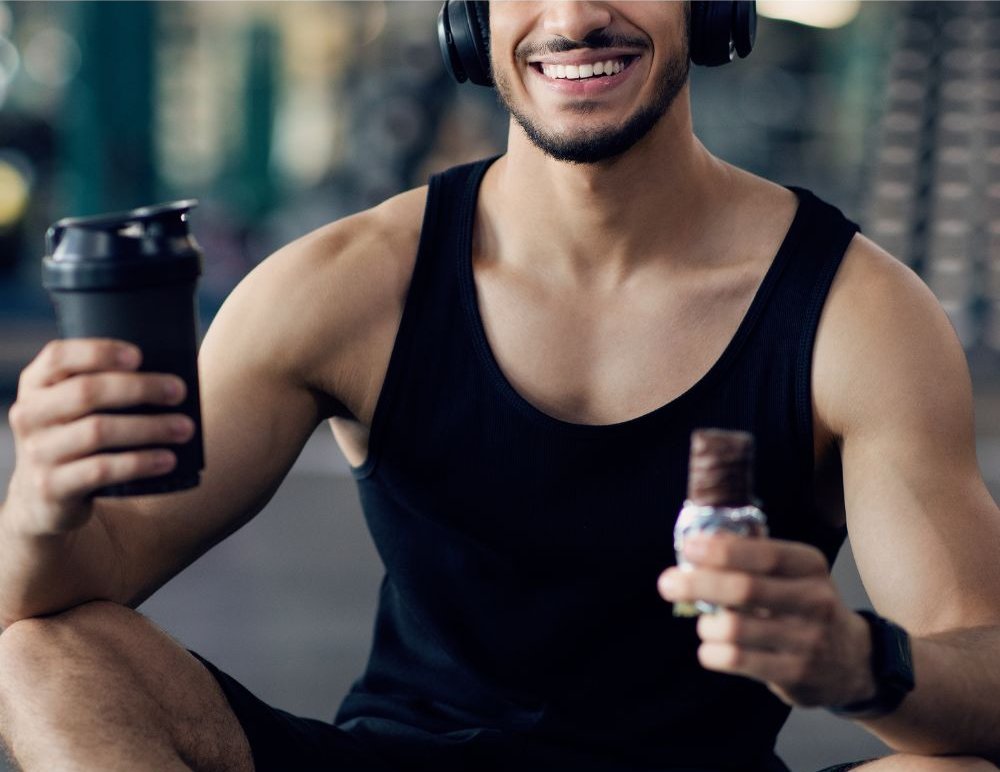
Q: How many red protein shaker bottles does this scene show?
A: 0